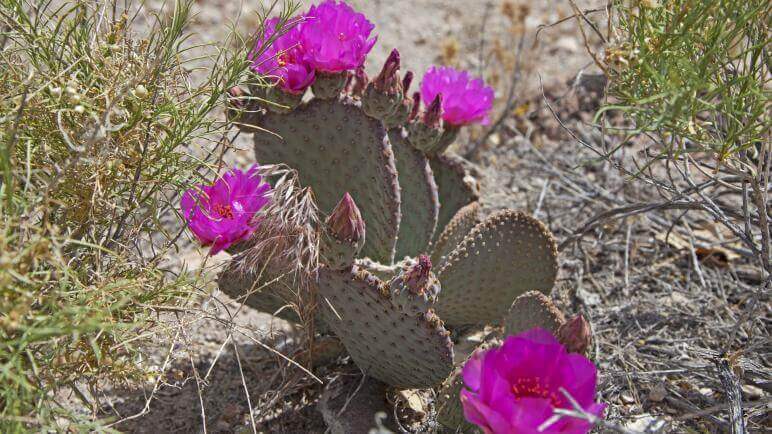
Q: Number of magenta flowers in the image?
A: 5